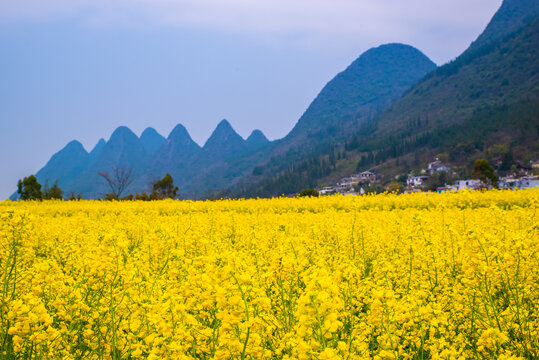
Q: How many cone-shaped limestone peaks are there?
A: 7